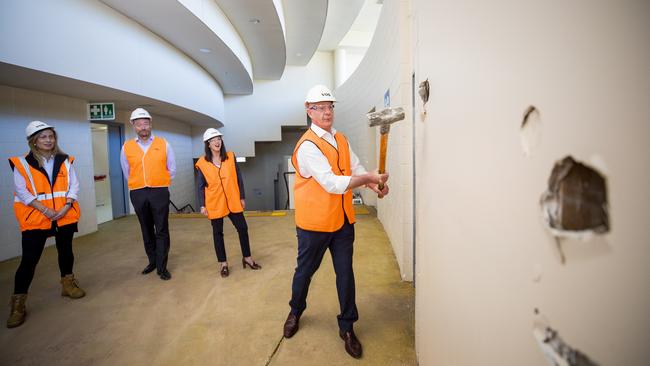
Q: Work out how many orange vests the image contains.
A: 4